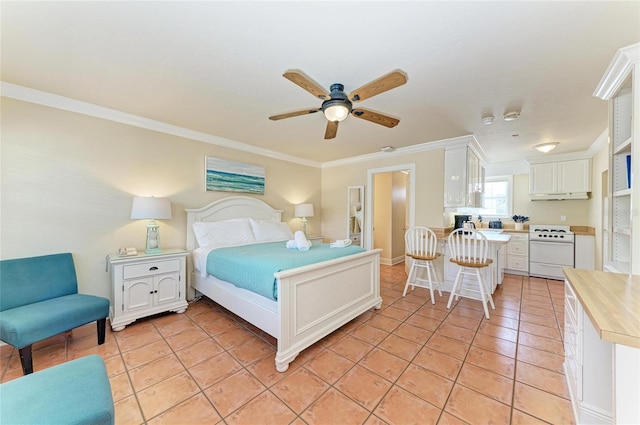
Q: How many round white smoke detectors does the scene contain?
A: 2